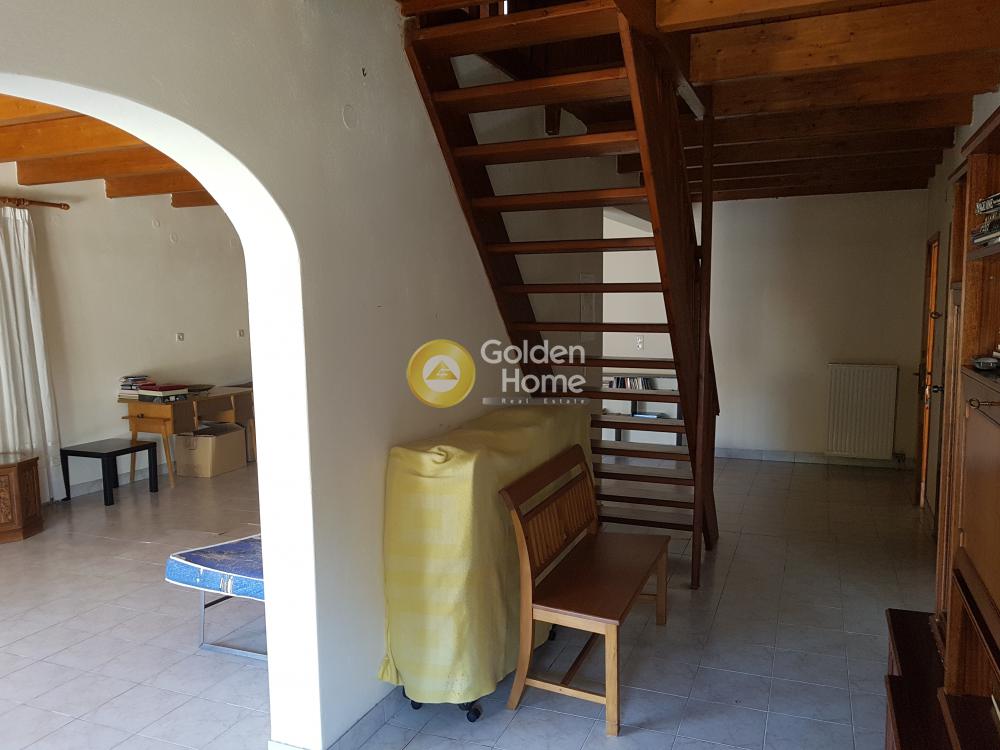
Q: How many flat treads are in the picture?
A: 14